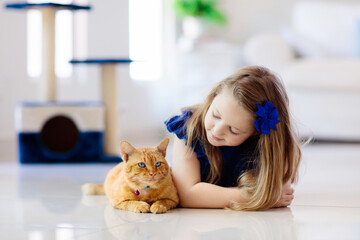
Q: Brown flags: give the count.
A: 0